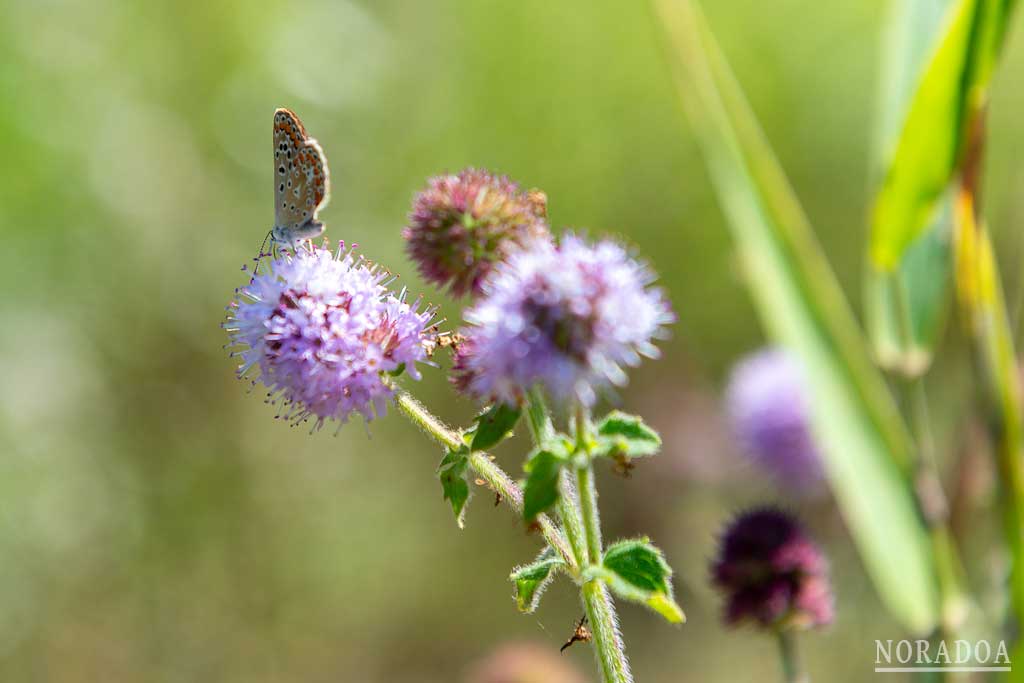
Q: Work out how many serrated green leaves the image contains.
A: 6